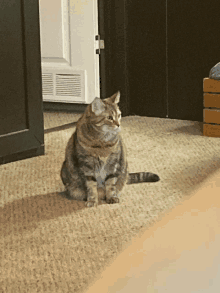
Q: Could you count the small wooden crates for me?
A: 1